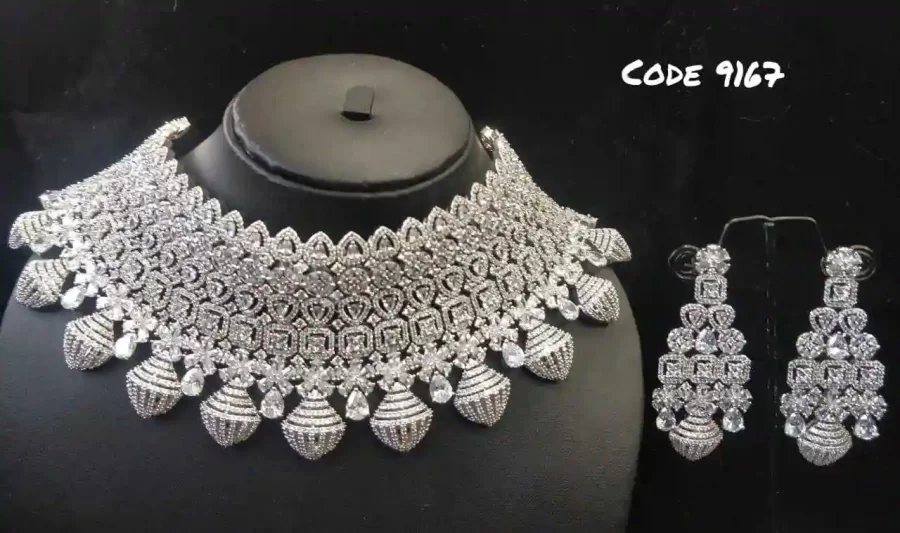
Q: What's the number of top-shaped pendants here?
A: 13